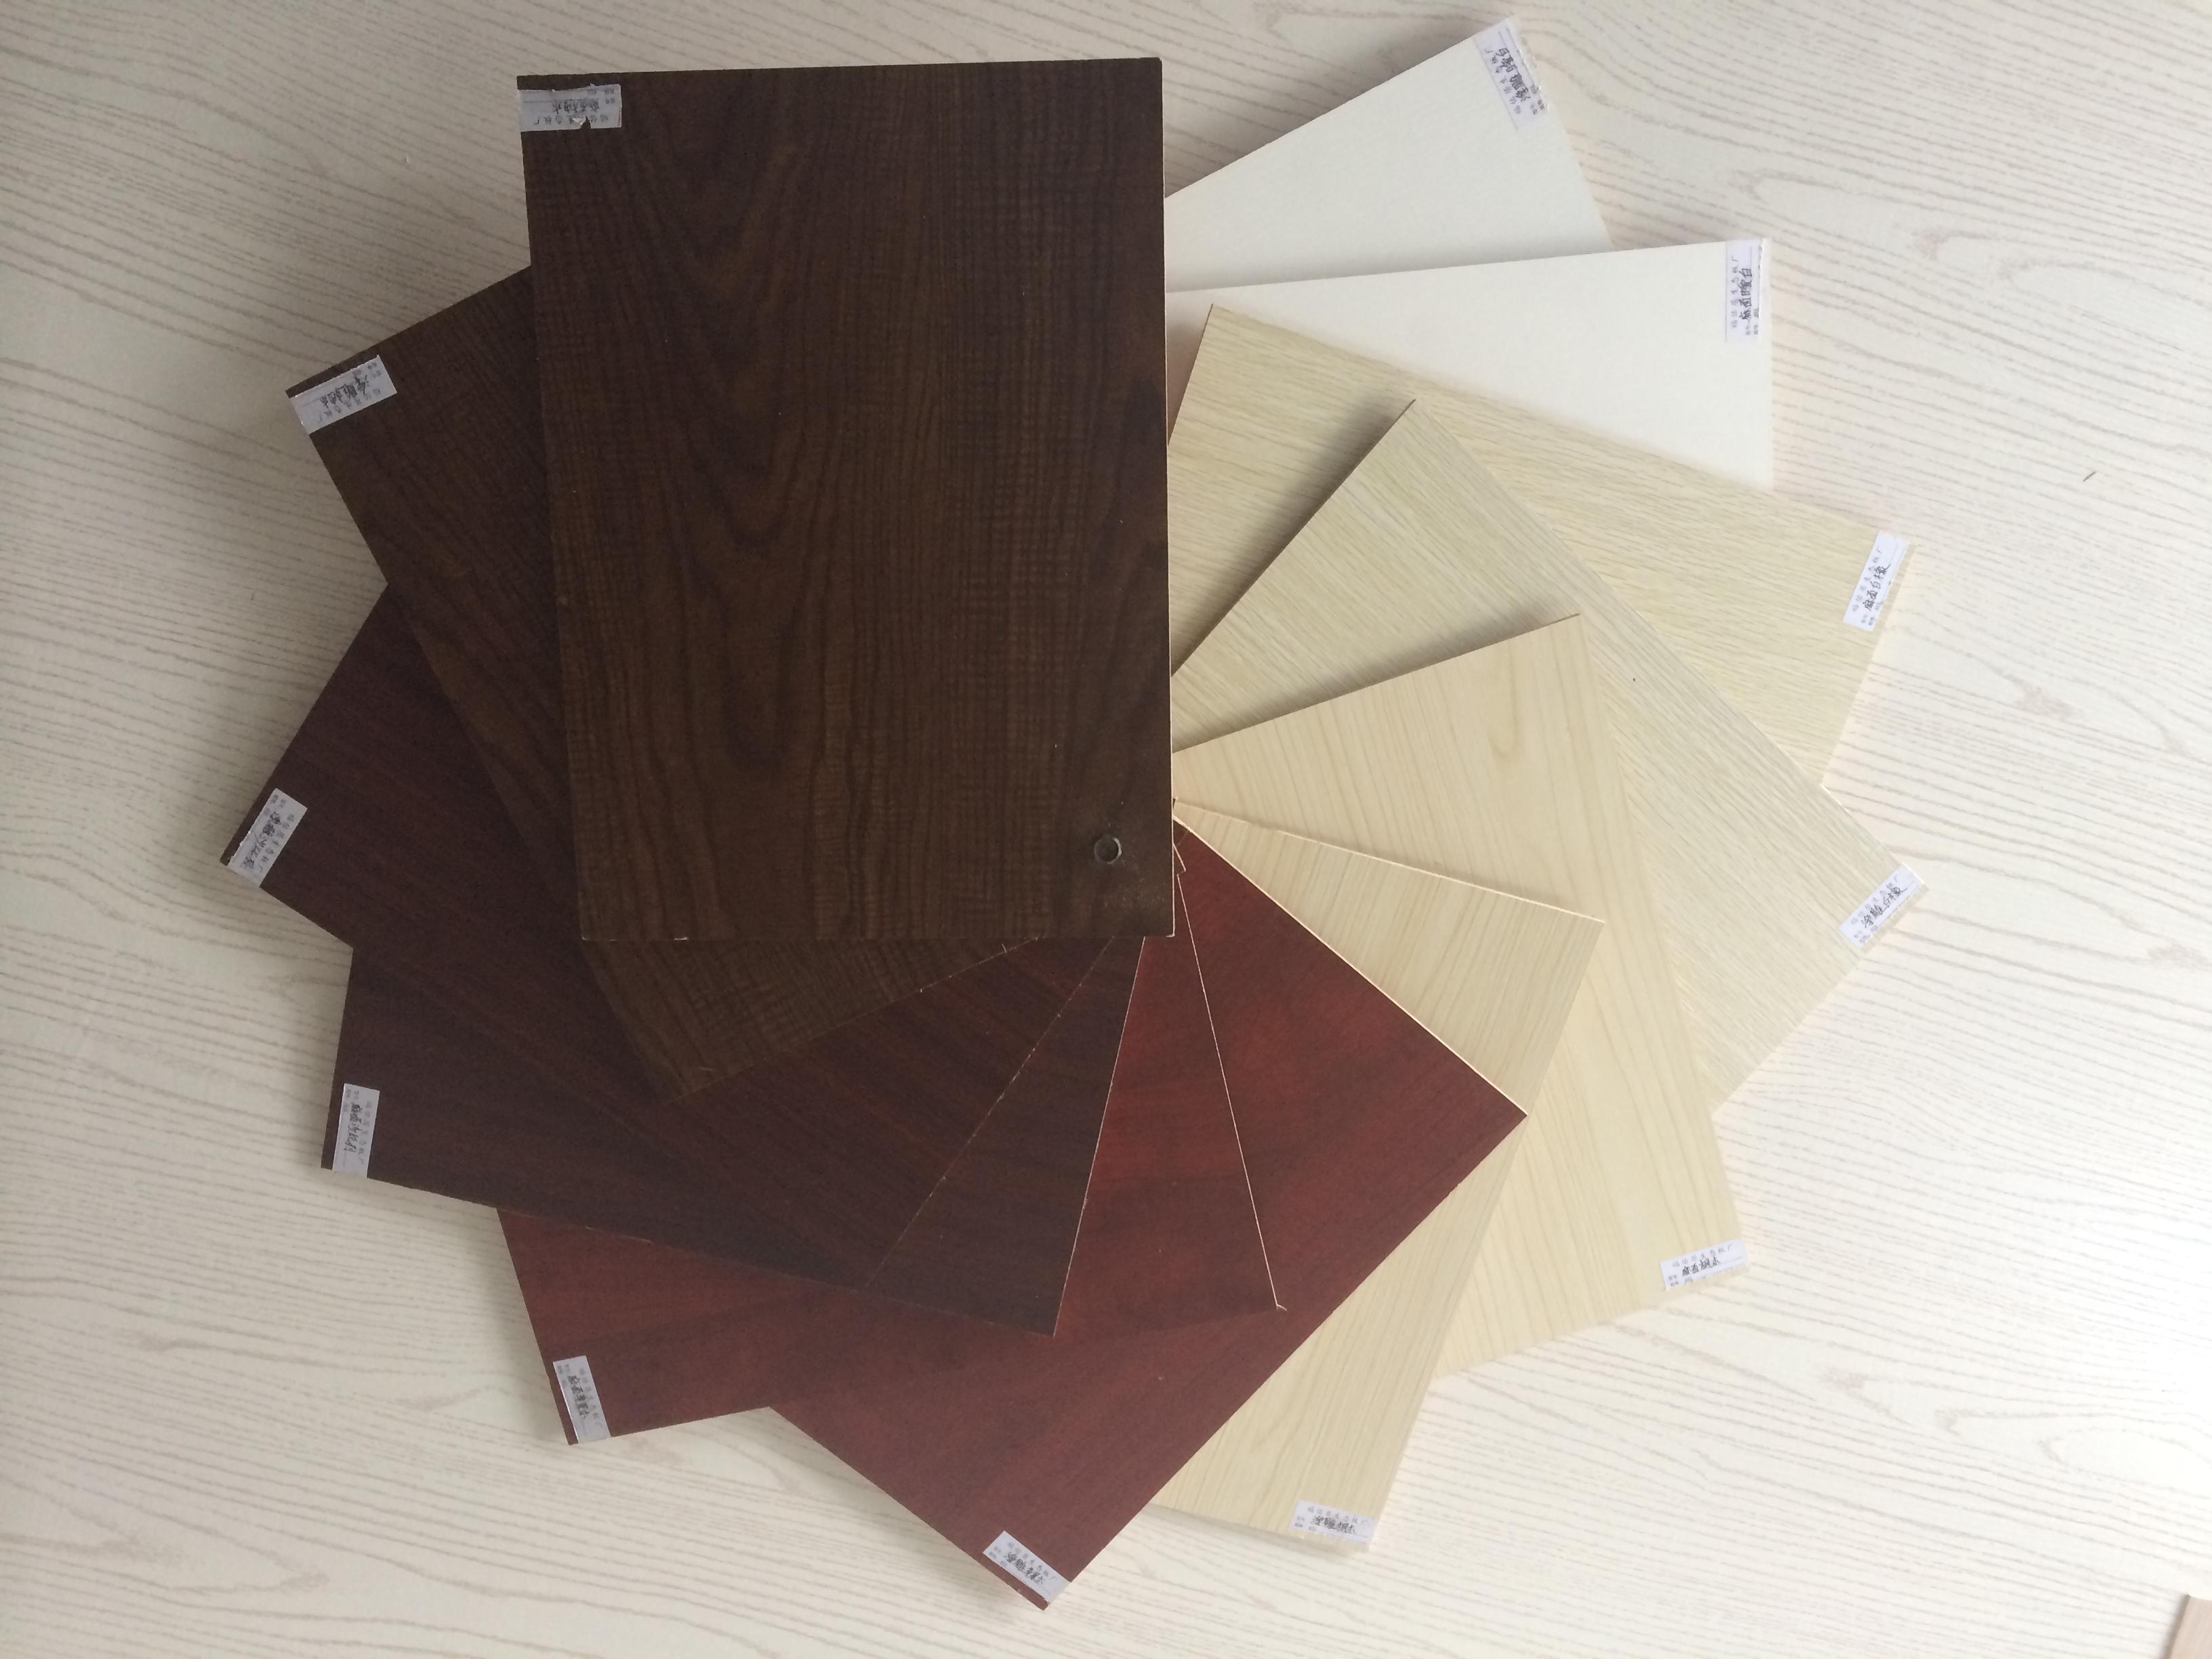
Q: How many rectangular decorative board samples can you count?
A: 12